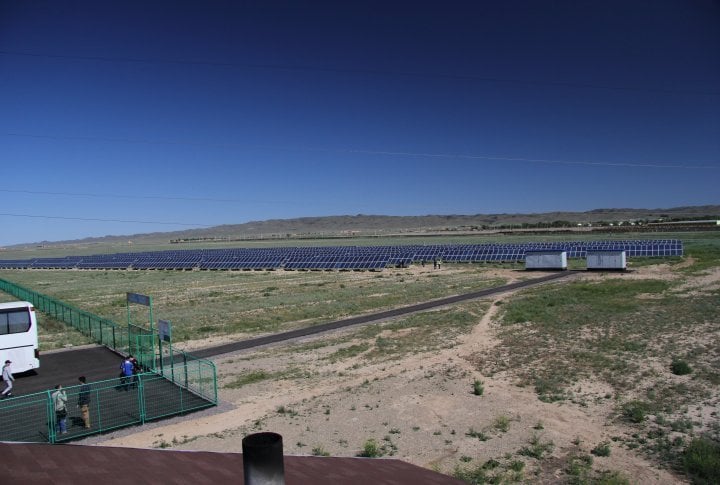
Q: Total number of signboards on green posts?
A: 2